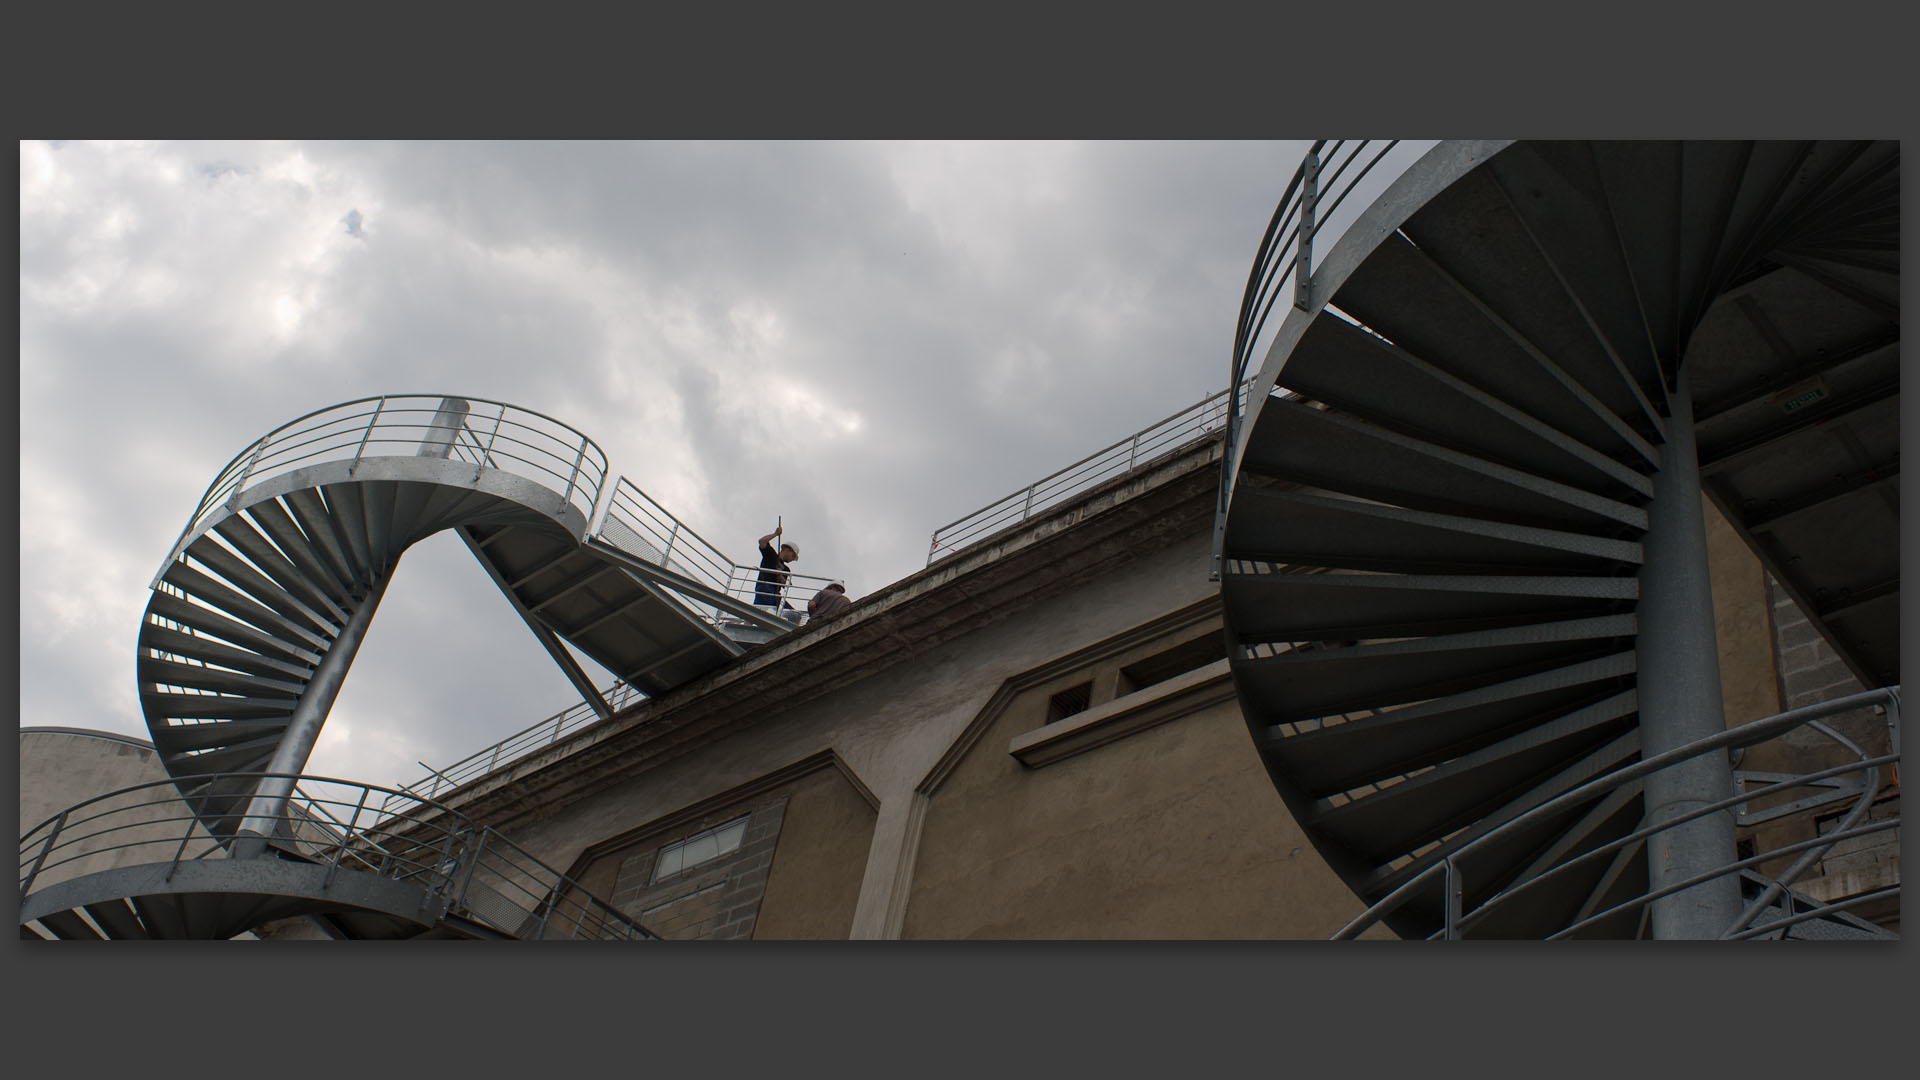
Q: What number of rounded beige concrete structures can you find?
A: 1